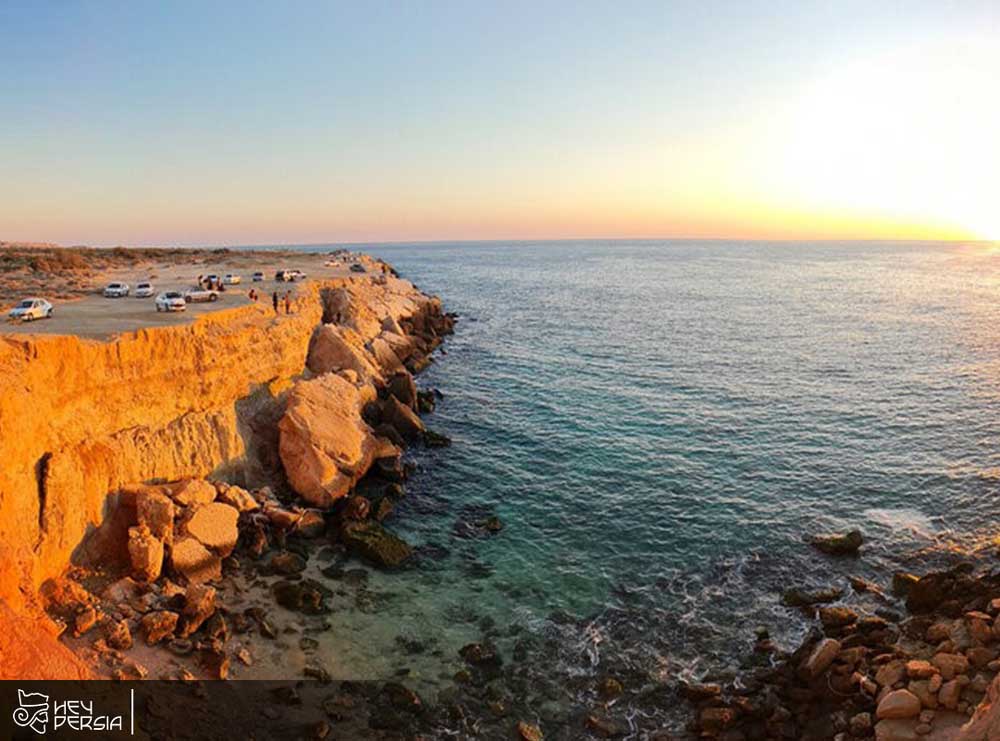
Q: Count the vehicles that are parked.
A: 12